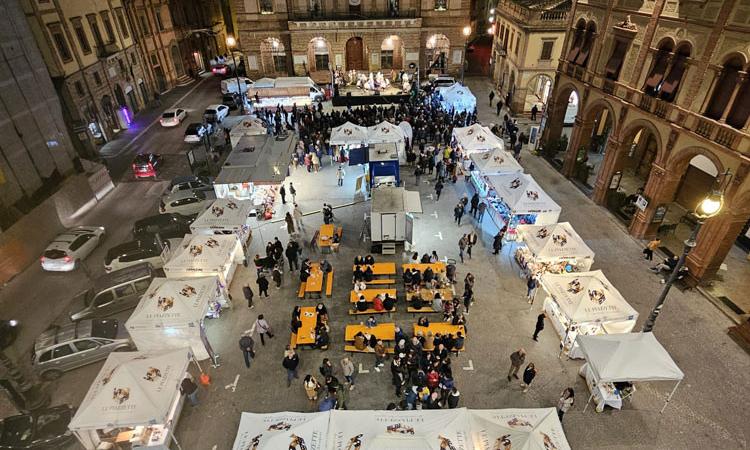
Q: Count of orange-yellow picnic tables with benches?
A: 9